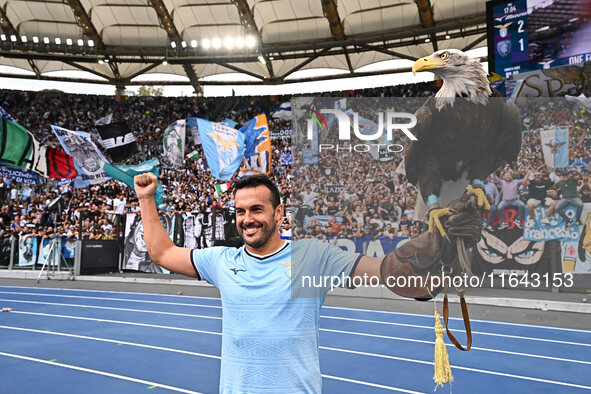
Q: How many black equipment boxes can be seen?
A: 1